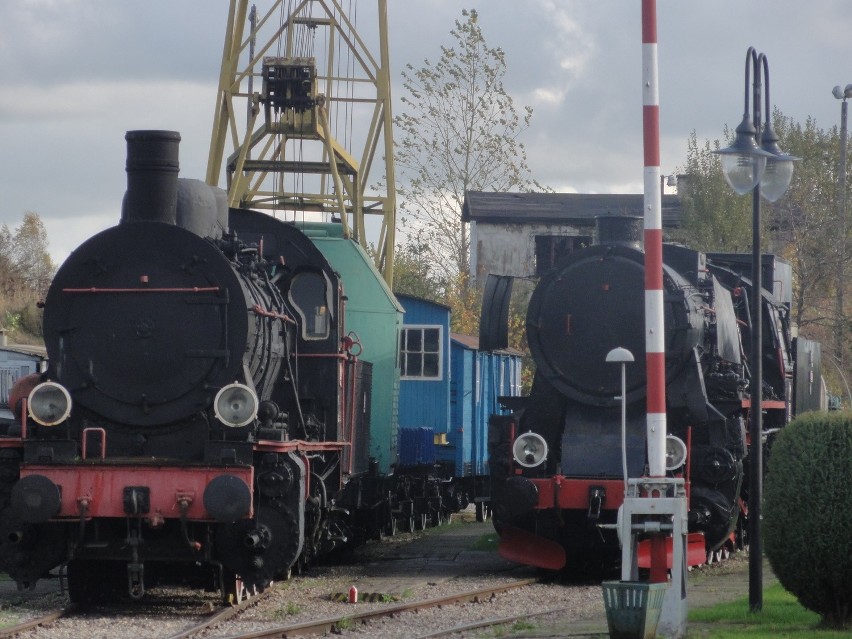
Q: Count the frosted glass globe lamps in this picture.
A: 2